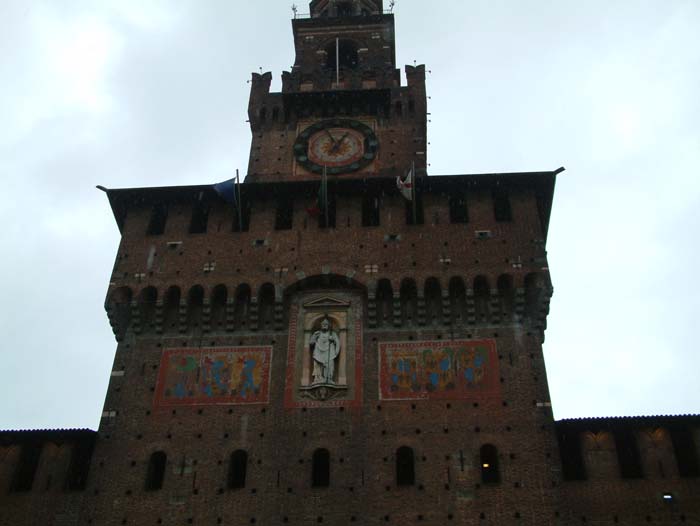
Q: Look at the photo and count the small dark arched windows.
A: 5